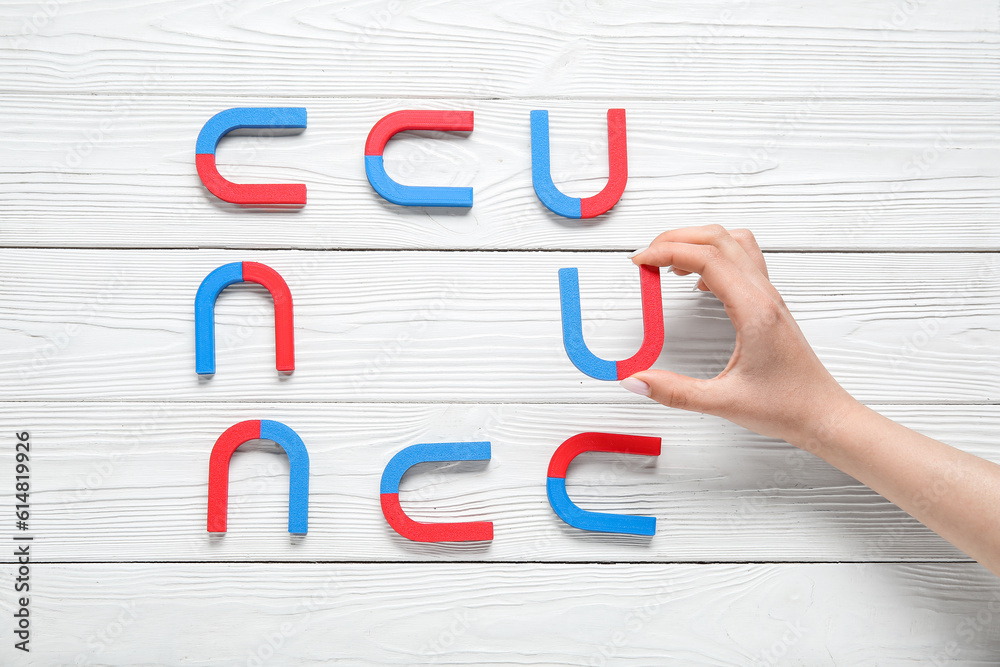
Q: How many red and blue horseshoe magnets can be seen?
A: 8